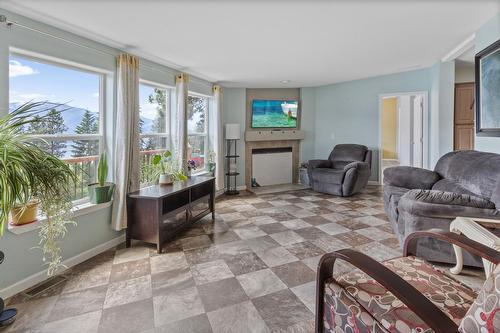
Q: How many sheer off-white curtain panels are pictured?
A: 3